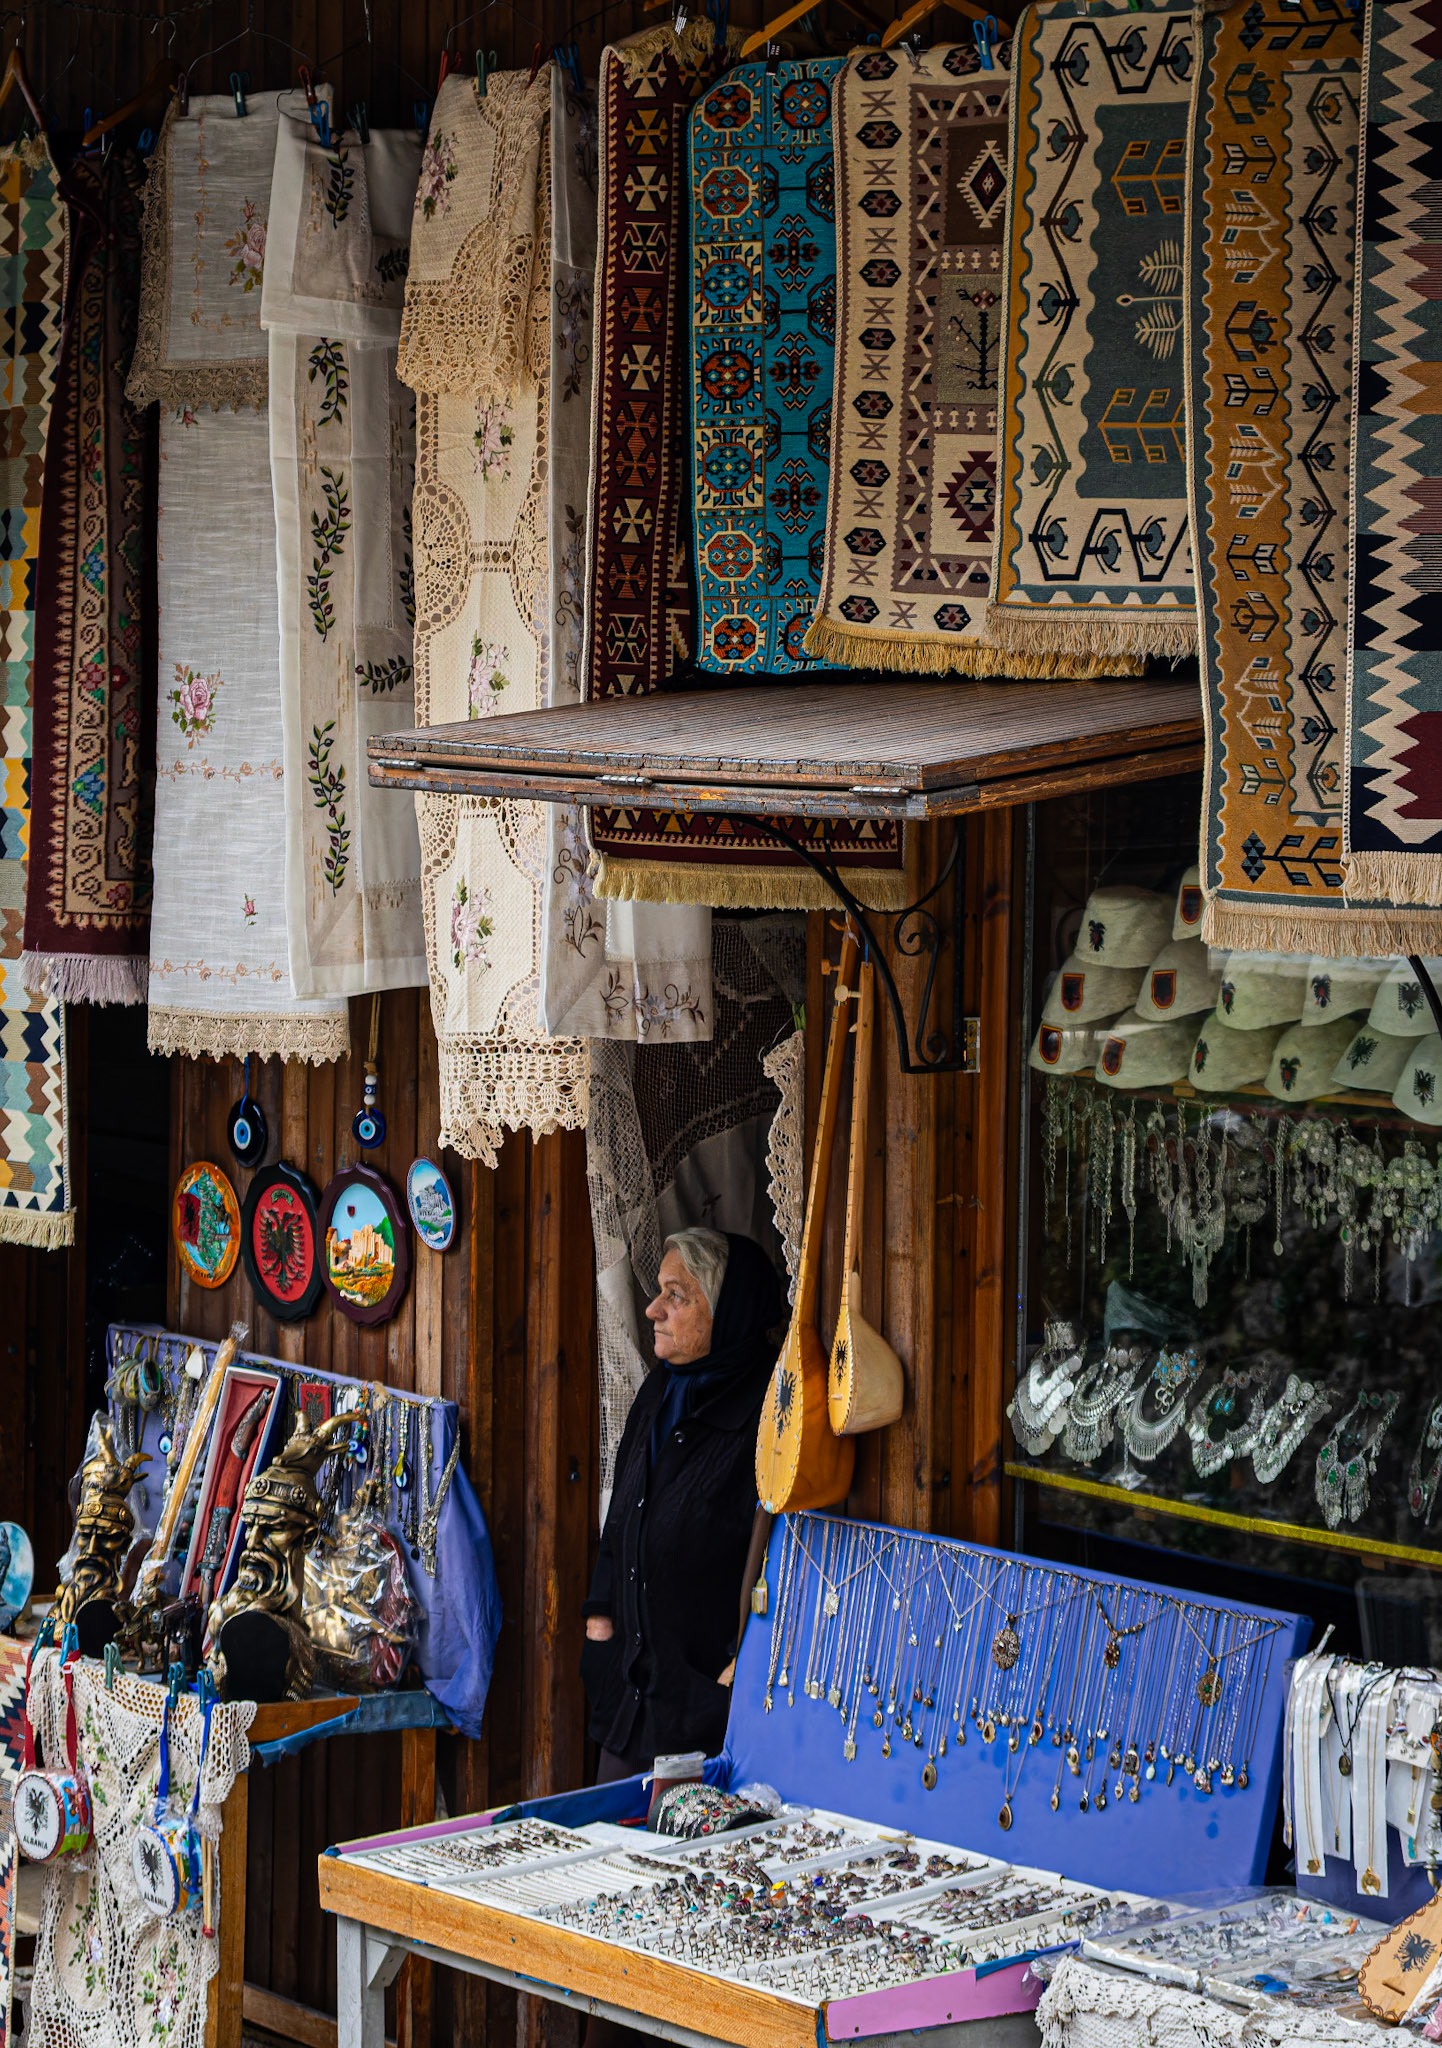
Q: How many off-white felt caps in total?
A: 13